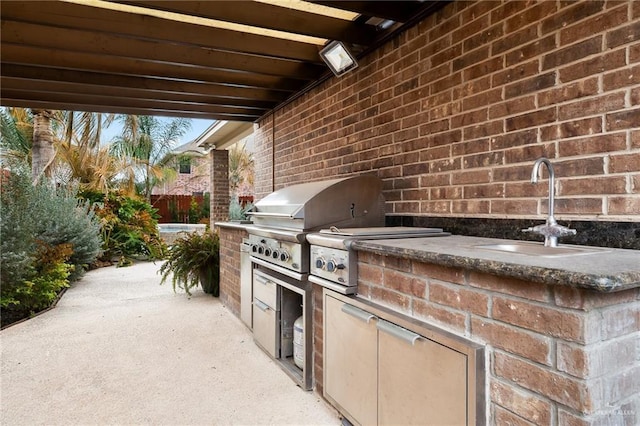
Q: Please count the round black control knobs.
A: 7